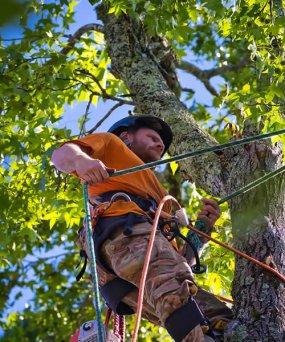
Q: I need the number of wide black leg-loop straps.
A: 2